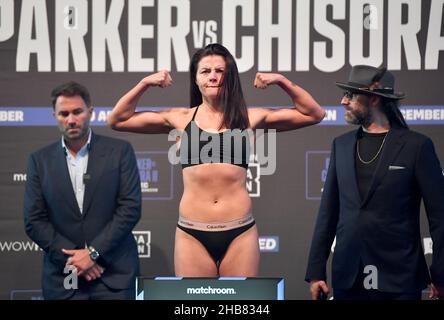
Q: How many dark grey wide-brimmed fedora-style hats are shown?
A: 1